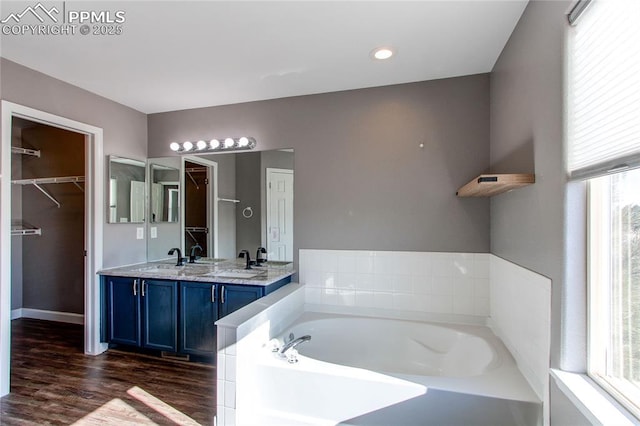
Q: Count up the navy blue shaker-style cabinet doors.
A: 4